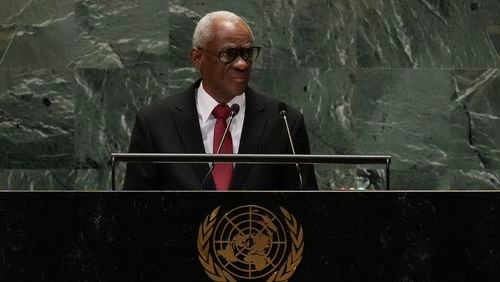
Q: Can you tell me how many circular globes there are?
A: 1